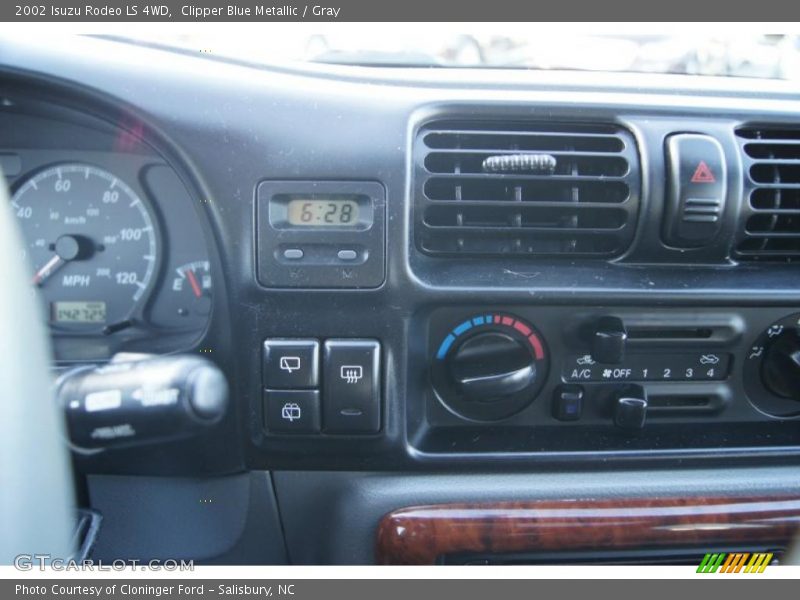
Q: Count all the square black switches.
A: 2